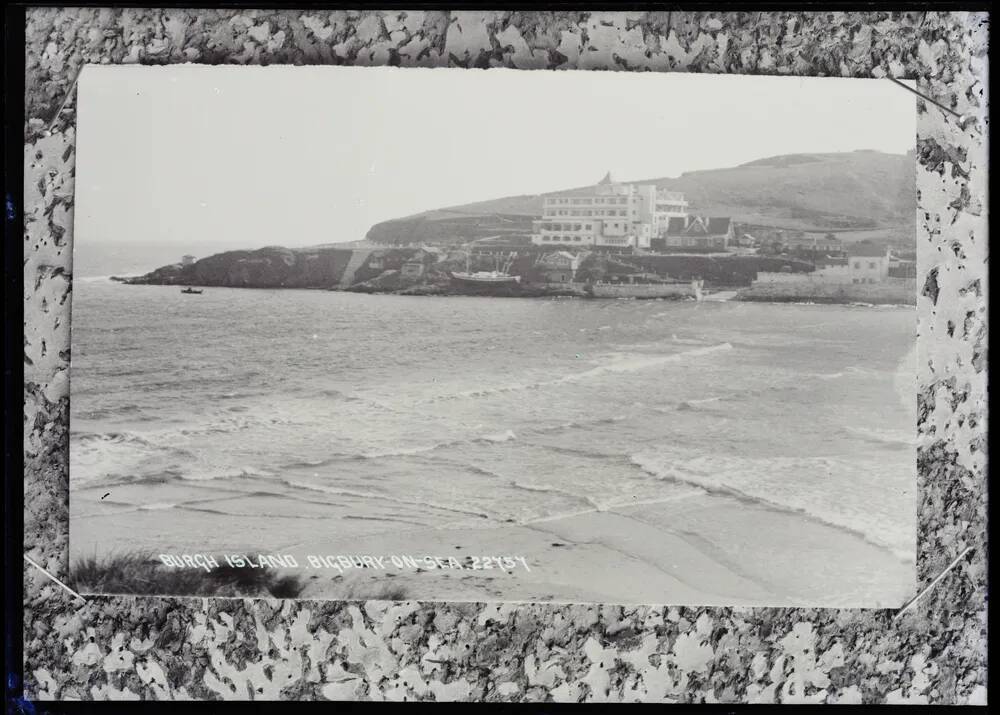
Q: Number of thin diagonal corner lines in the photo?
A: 4